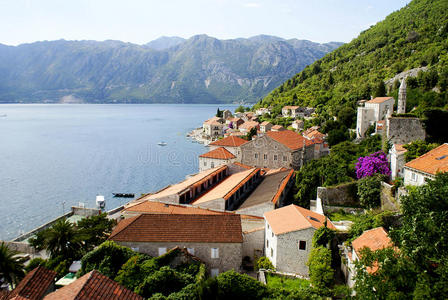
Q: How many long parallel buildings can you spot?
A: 3